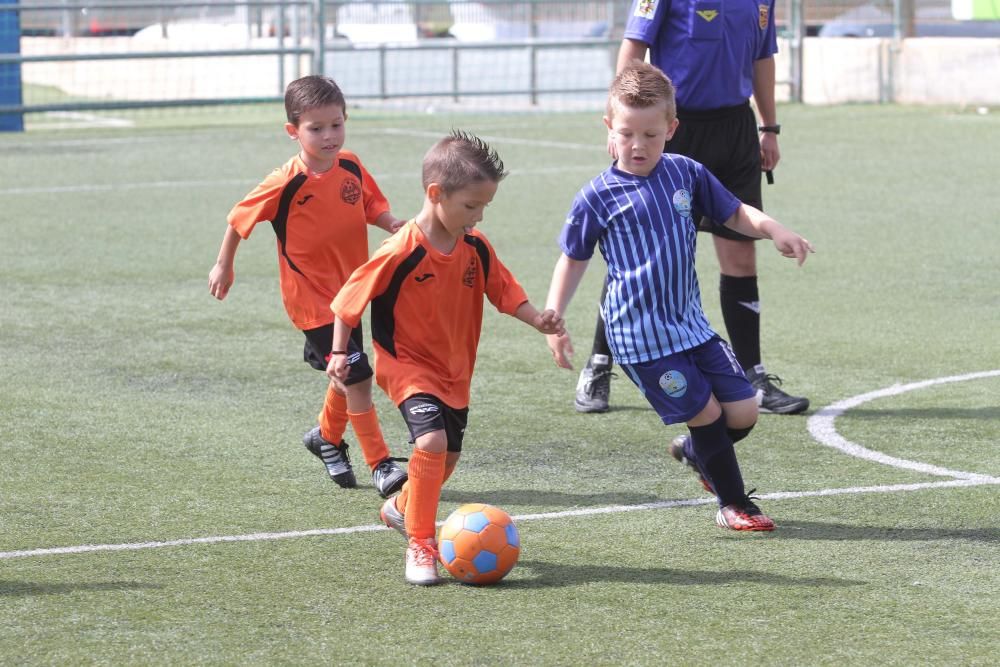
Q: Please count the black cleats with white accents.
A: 4